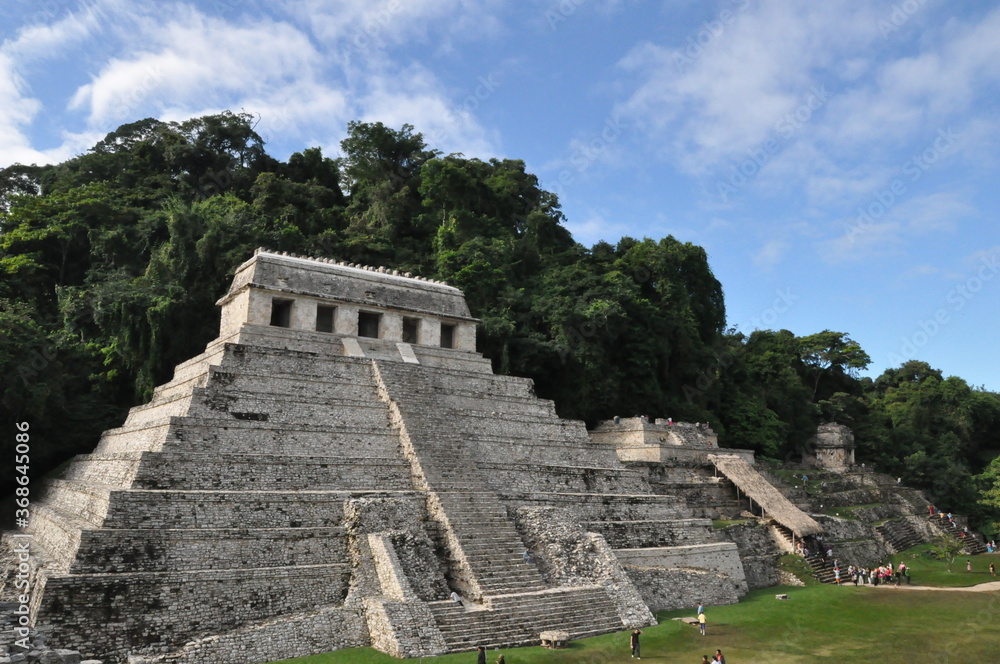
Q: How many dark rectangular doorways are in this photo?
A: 5